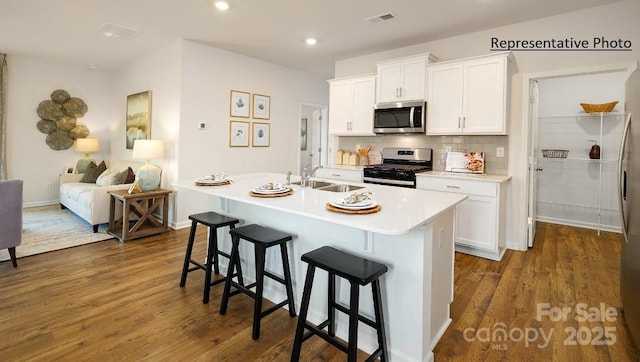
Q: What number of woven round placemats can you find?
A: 3